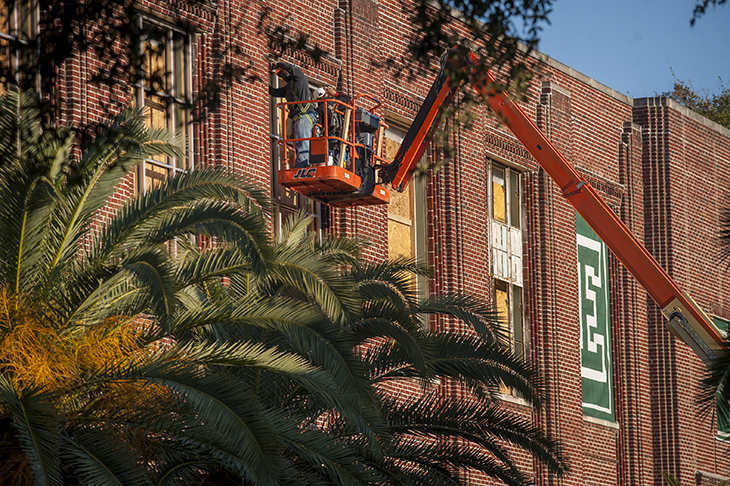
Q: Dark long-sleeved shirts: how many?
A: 2